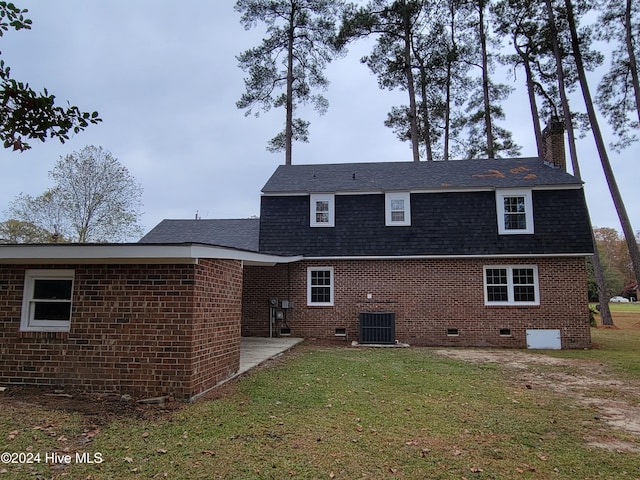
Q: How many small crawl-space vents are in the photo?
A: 4